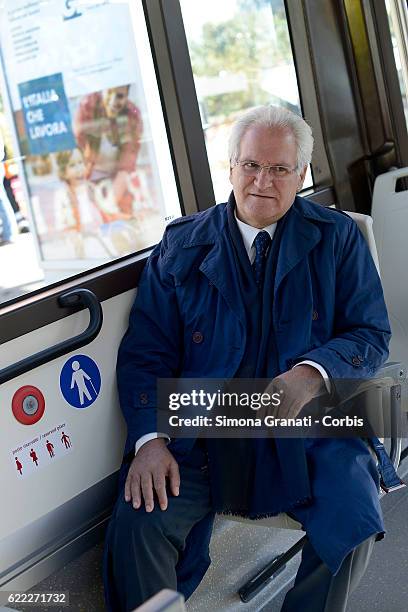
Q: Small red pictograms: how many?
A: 4